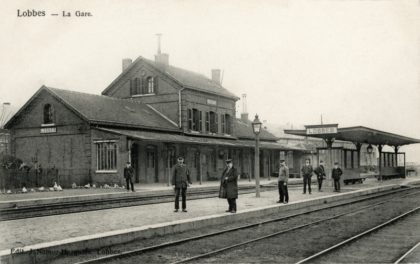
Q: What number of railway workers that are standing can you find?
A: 7